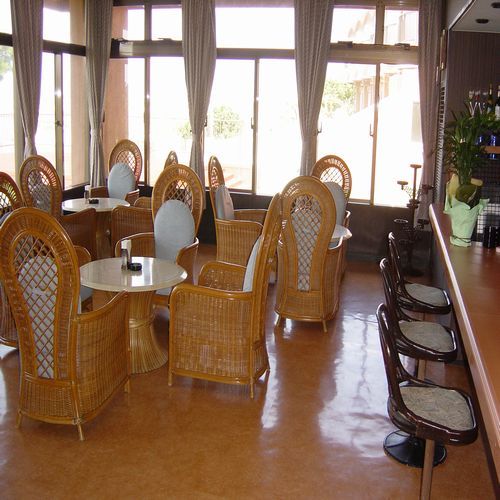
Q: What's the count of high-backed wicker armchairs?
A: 10